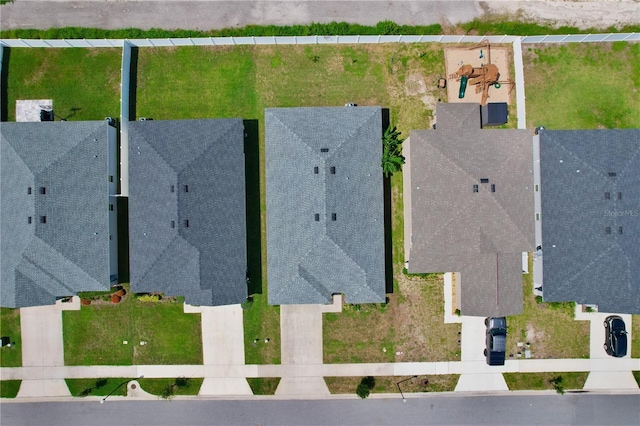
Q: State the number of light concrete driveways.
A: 5